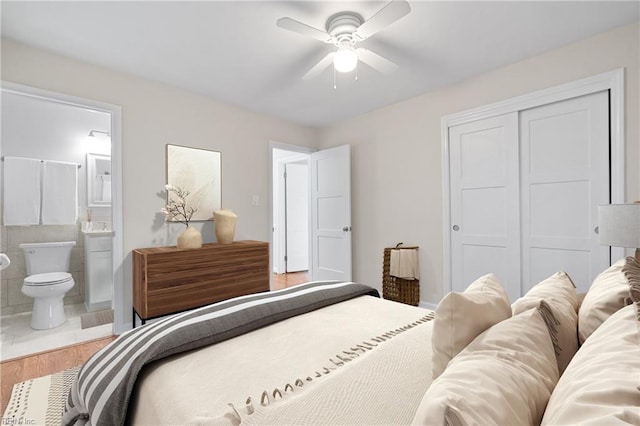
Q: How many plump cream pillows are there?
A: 5